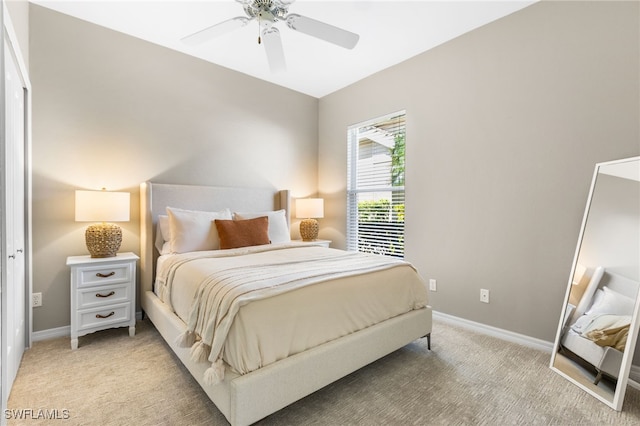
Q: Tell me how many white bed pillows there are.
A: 3